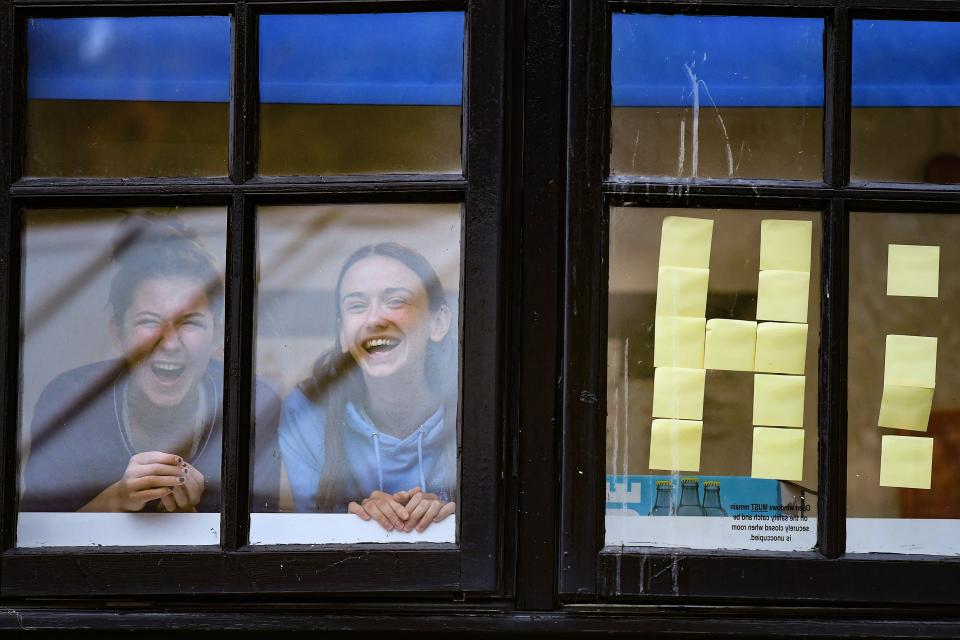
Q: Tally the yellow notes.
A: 15